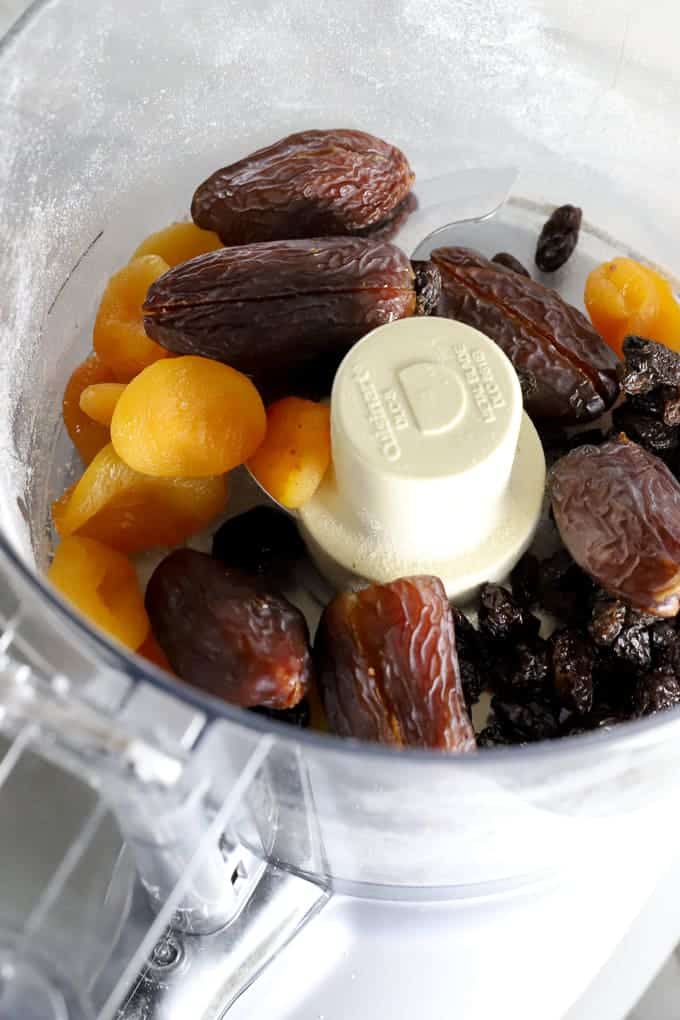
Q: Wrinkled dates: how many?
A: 6